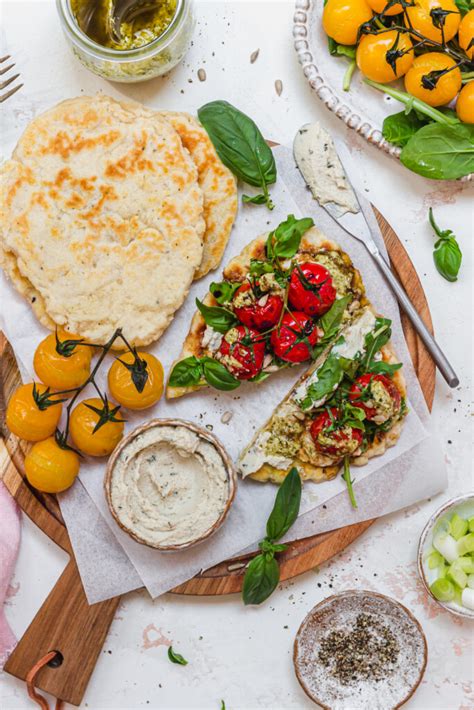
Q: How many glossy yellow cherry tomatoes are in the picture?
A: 12